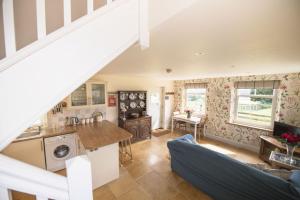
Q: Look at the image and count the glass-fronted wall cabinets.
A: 2